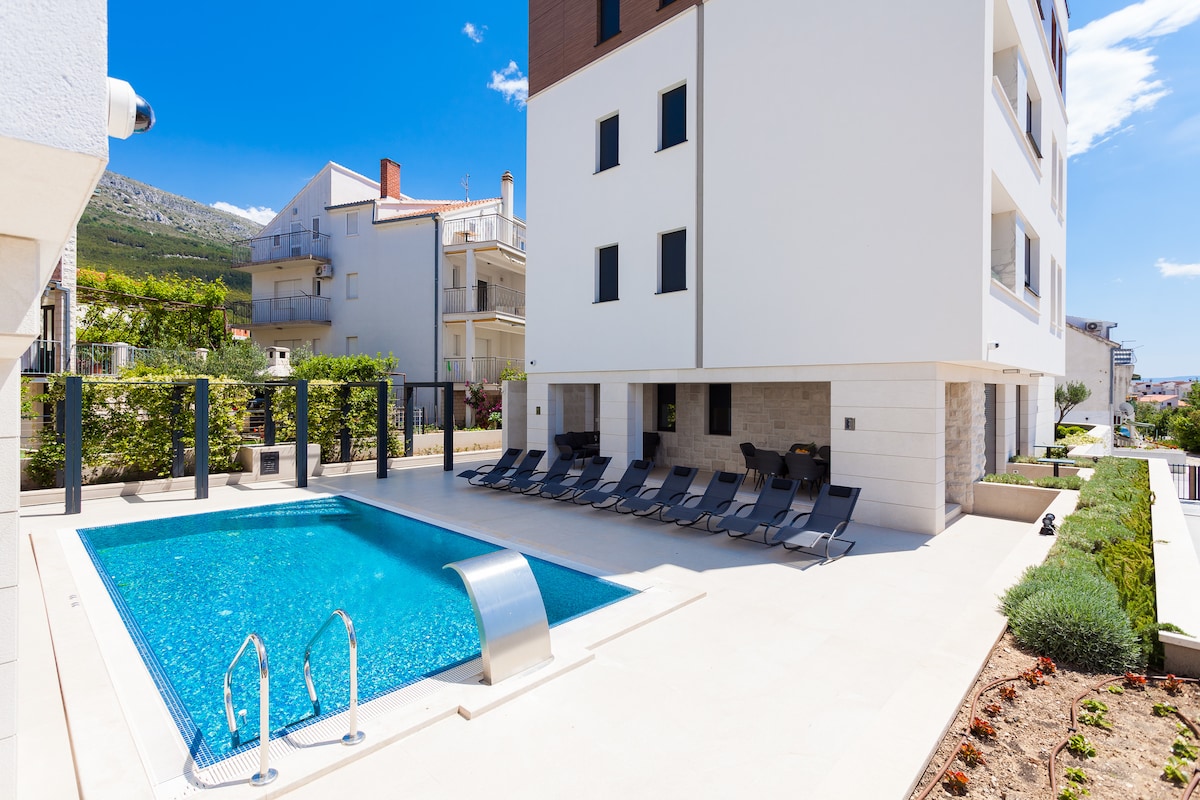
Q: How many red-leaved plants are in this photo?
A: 9